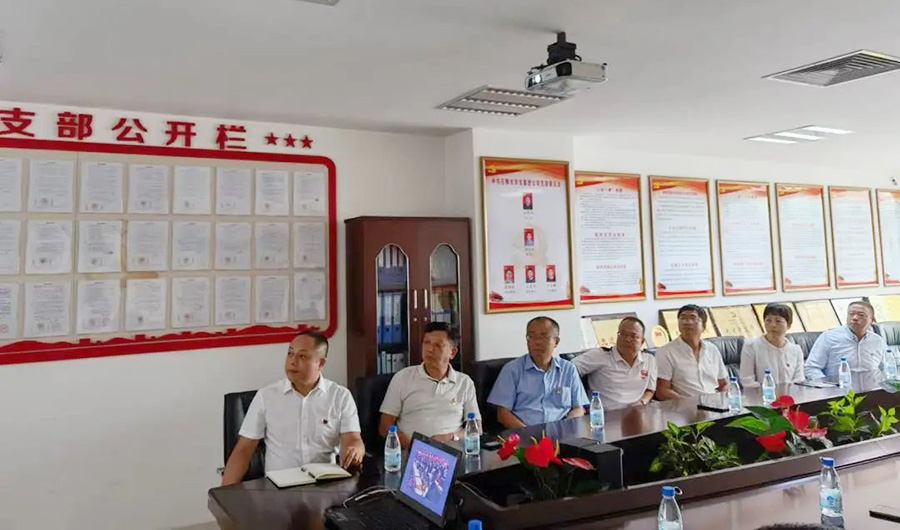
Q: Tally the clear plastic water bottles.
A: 10